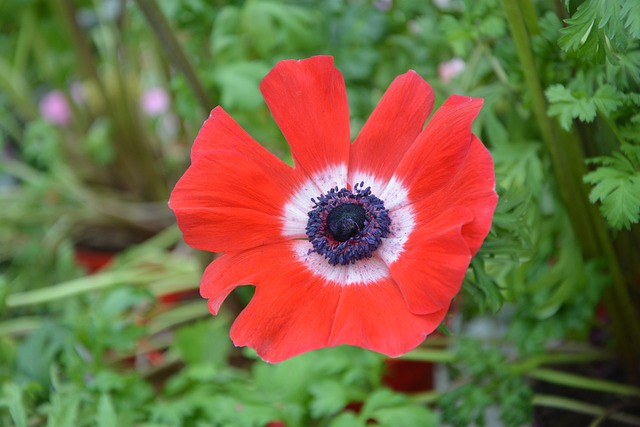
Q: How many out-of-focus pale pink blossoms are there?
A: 3